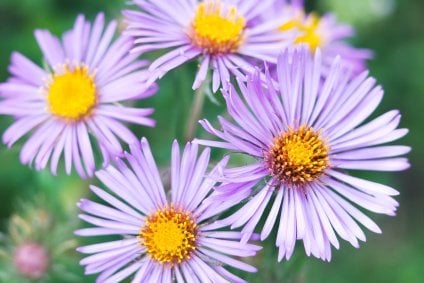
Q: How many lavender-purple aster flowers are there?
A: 5